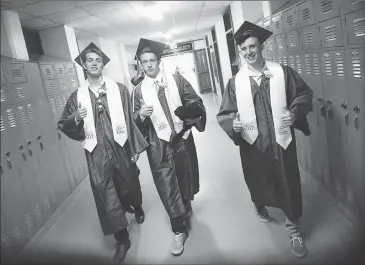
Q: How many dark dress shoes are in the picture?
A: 2